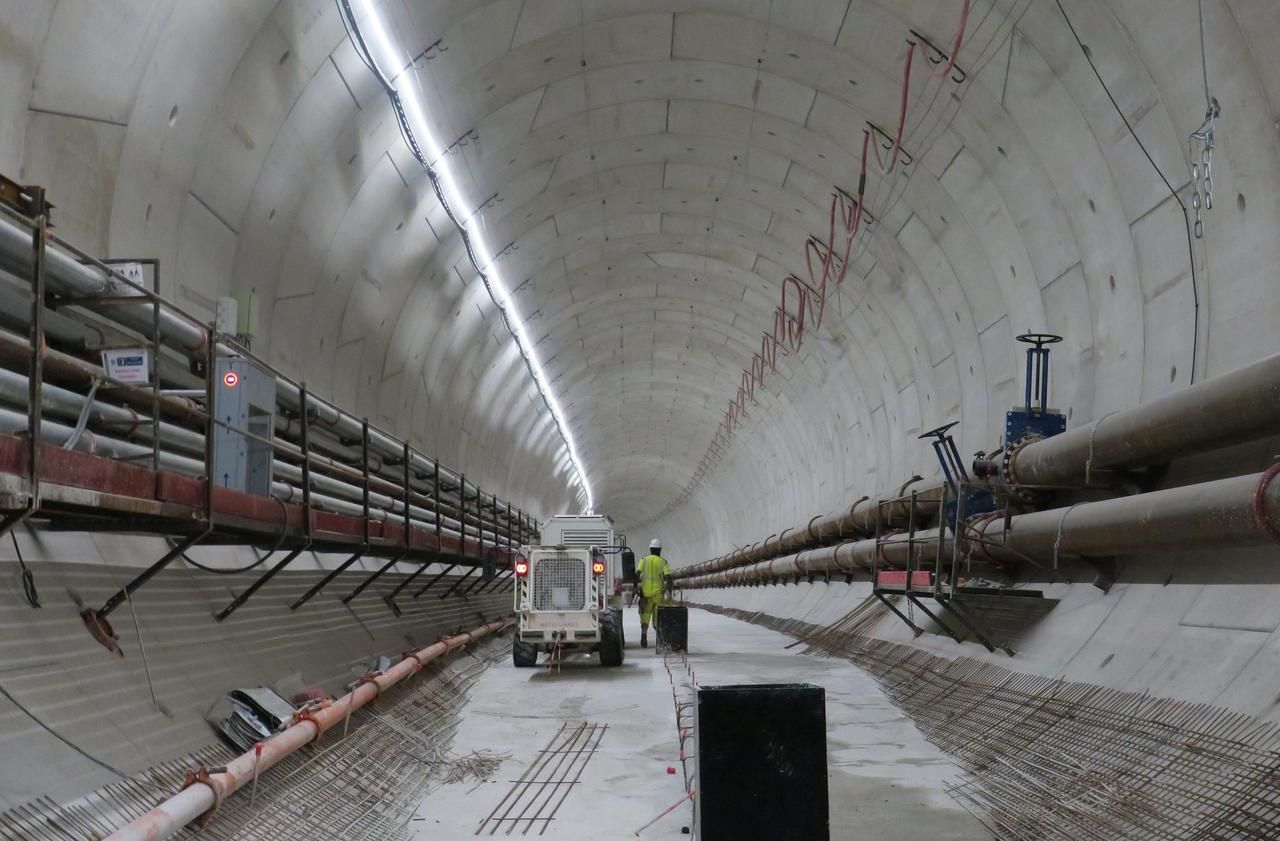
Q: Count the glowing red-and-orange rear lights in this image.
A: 2